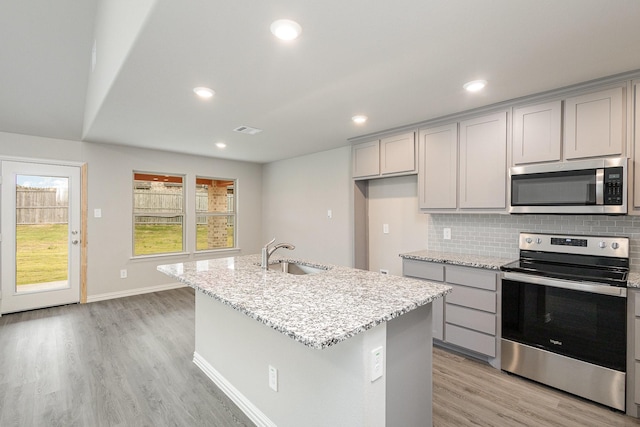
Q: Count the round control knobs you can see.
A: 4